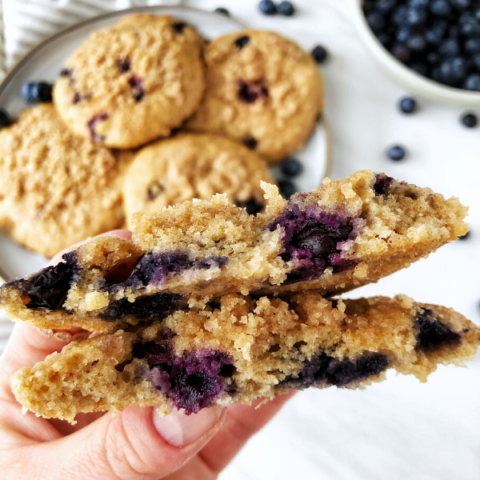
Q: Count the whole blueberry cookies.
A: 4